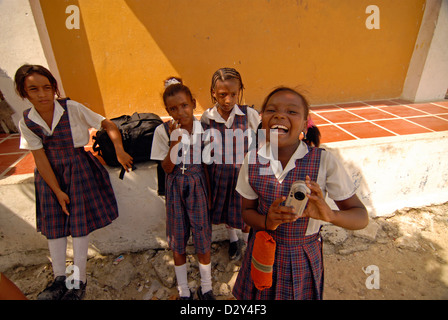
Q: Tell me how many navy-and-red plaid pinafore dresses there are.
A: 4